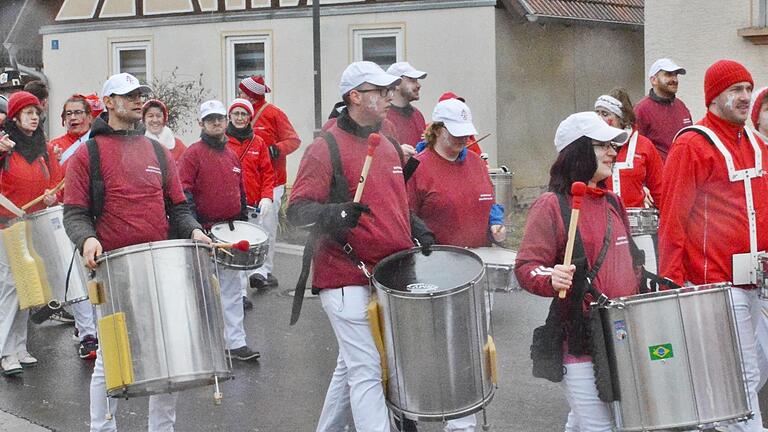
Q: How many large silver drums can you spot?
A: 4